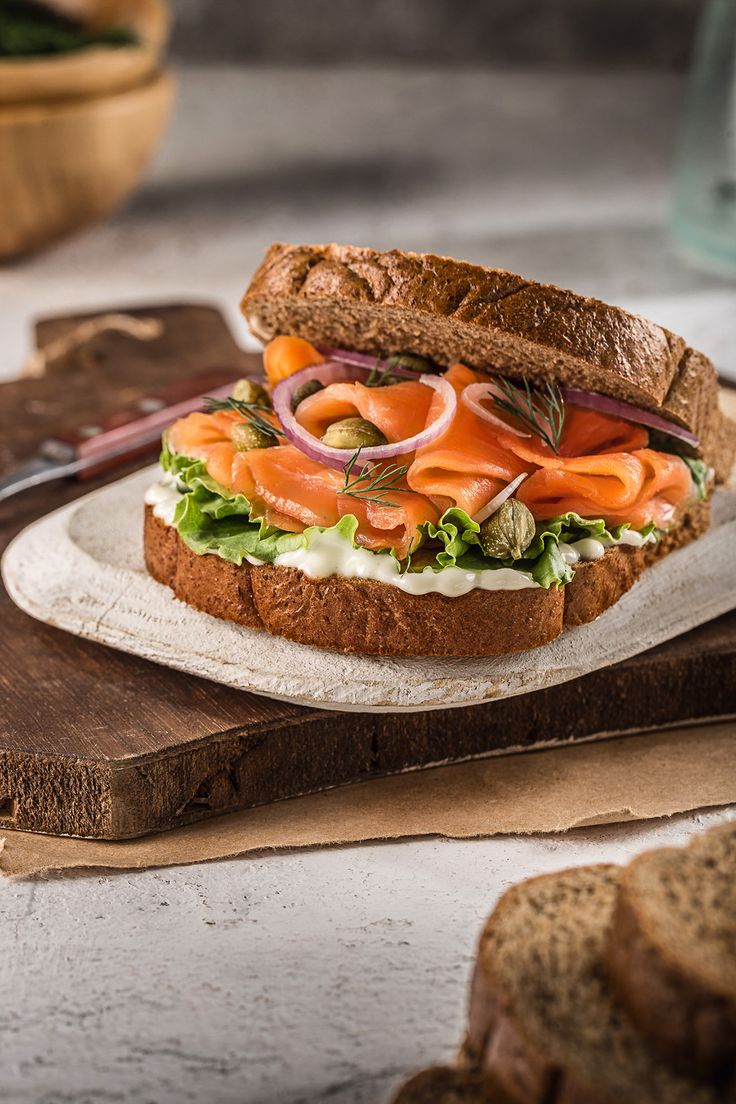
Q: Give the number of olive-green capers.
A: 6